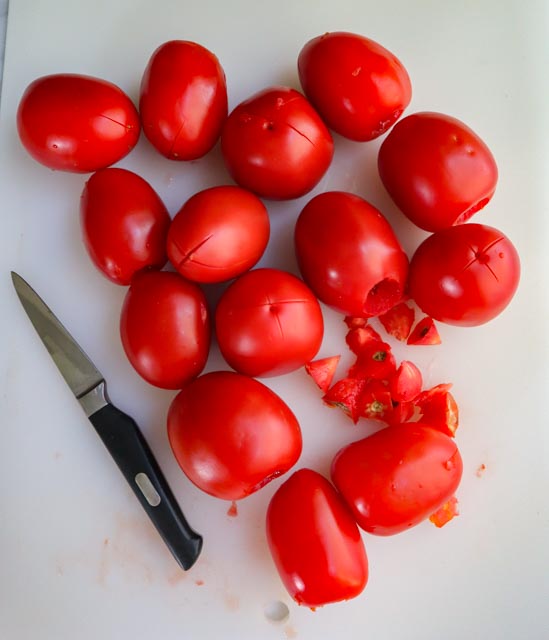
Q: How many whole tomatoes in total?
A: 14